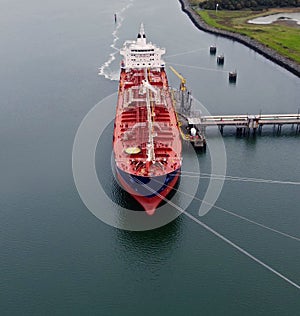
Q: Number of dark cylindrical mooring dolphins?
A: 3